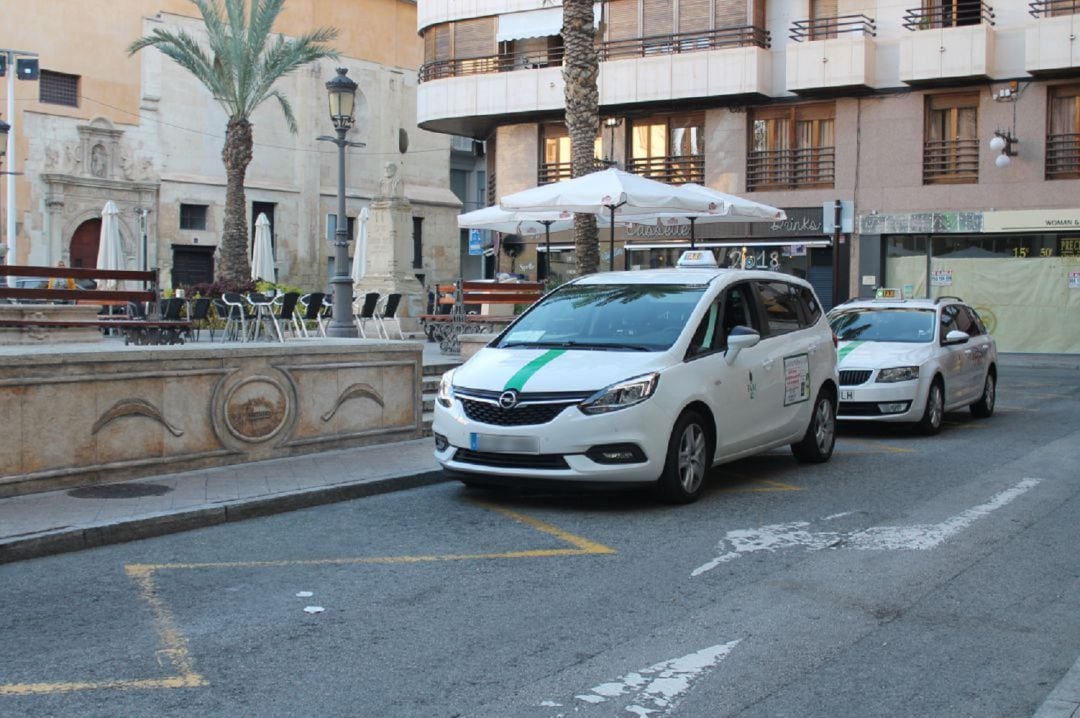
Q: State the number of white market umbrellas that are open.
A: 3